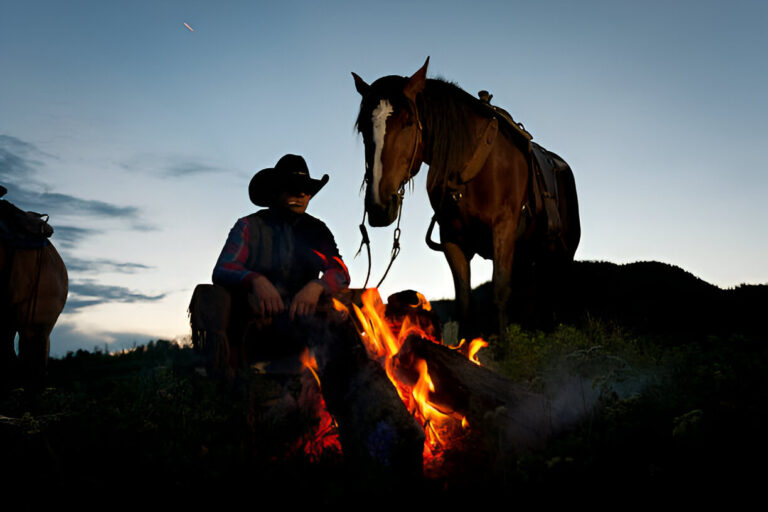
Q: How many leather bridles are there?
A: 1